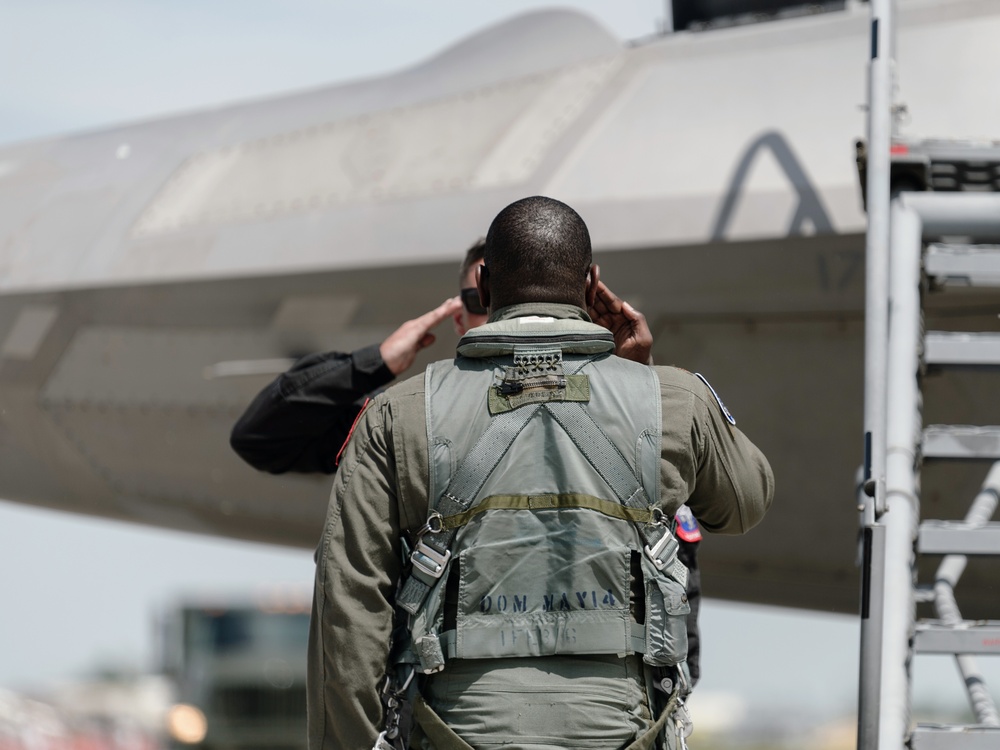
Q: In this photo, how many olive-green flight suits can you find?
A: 1